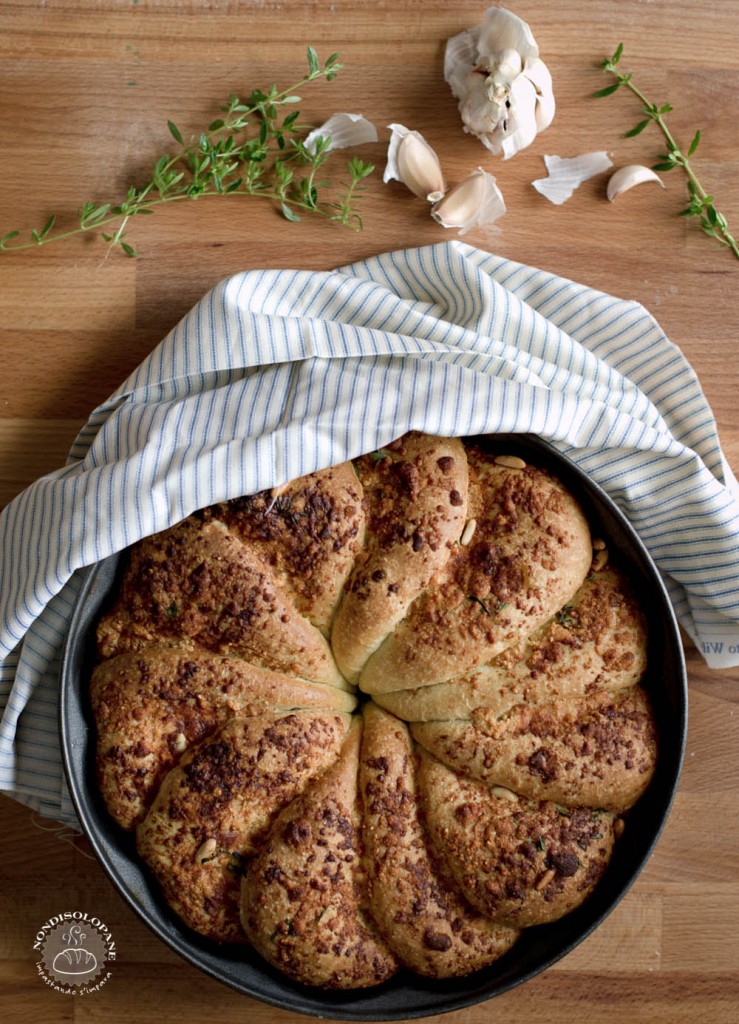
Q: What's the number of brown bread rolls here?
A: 11